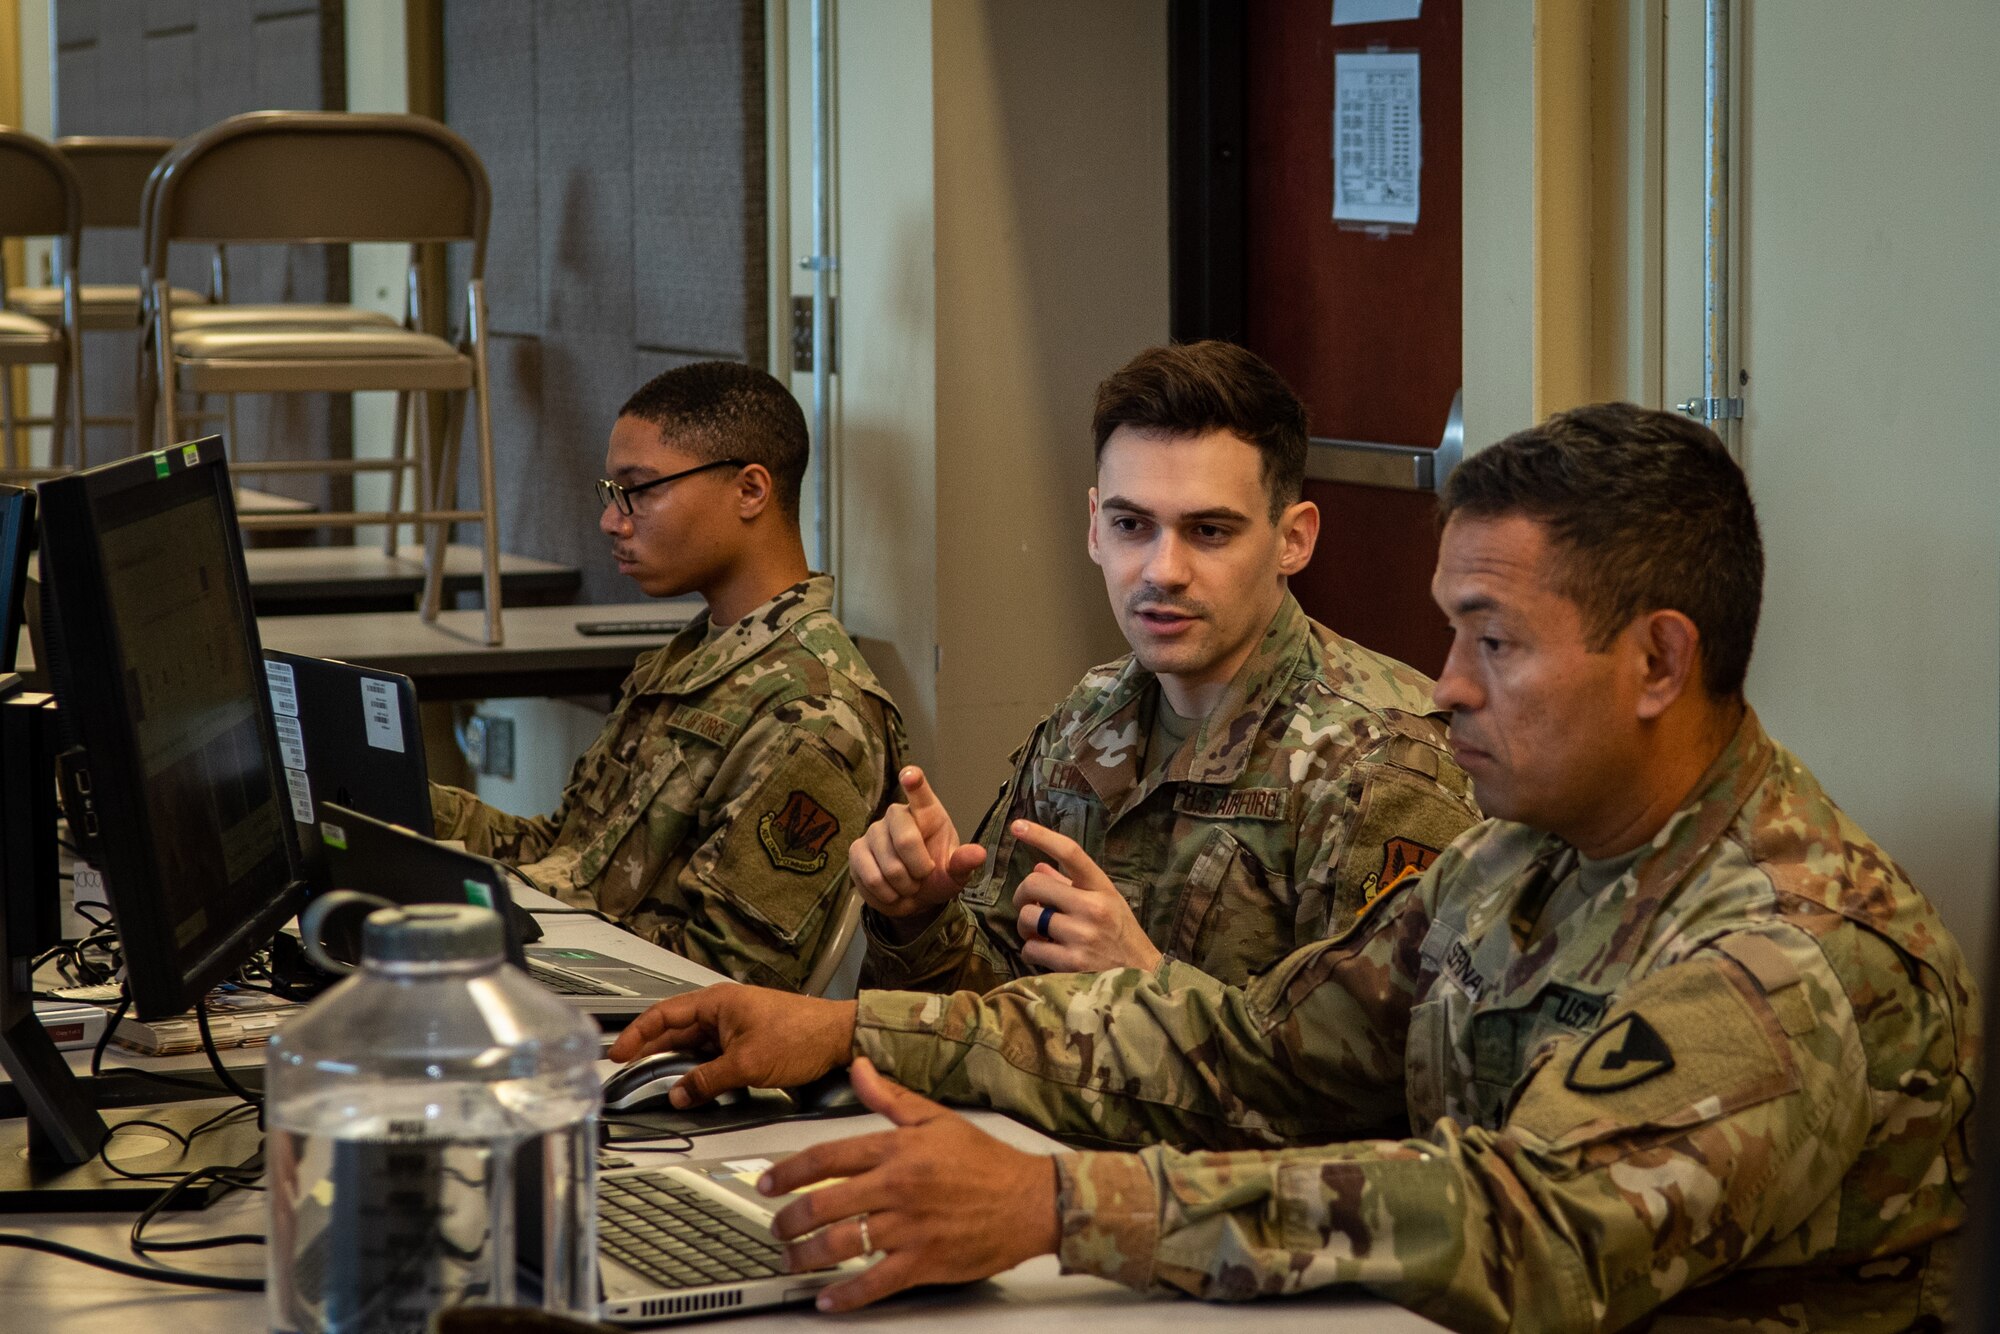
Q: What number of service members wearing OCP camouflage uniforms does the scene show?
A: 3